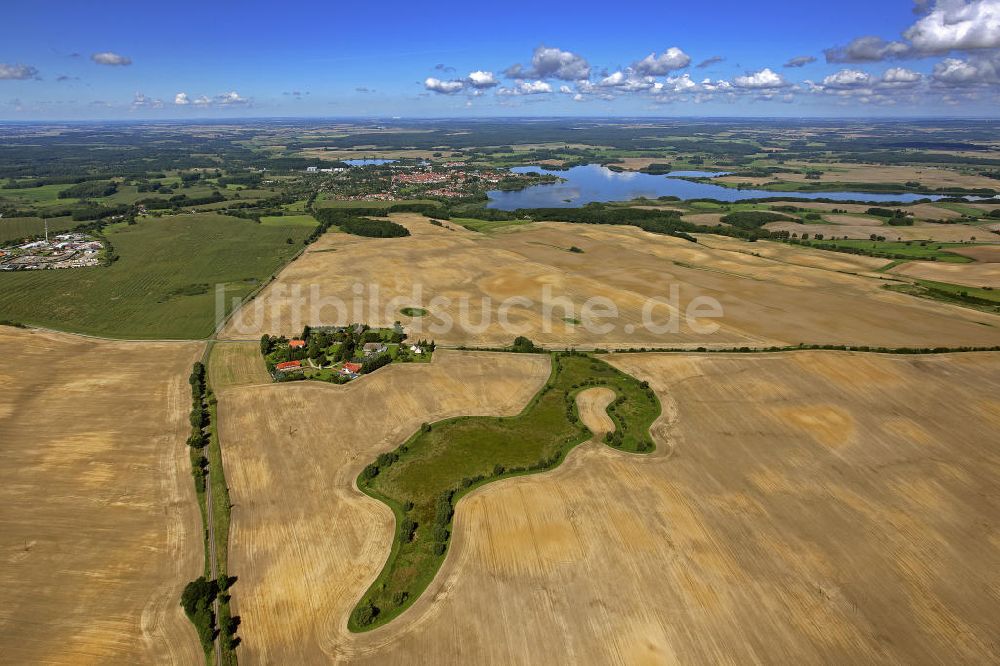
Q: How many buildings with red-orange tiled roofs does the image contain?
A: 3